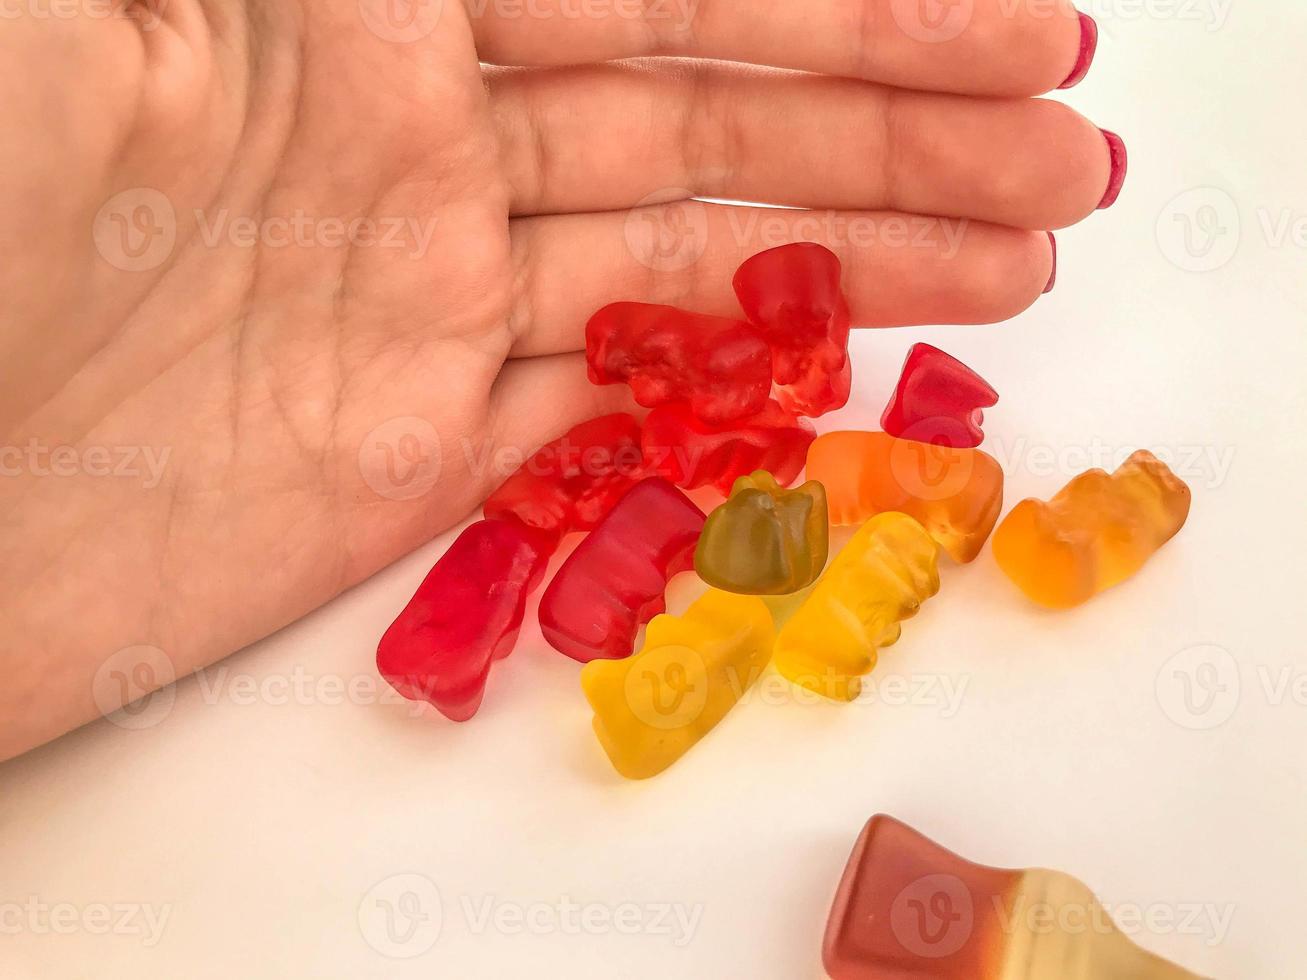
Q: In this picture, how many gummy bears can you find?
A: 12